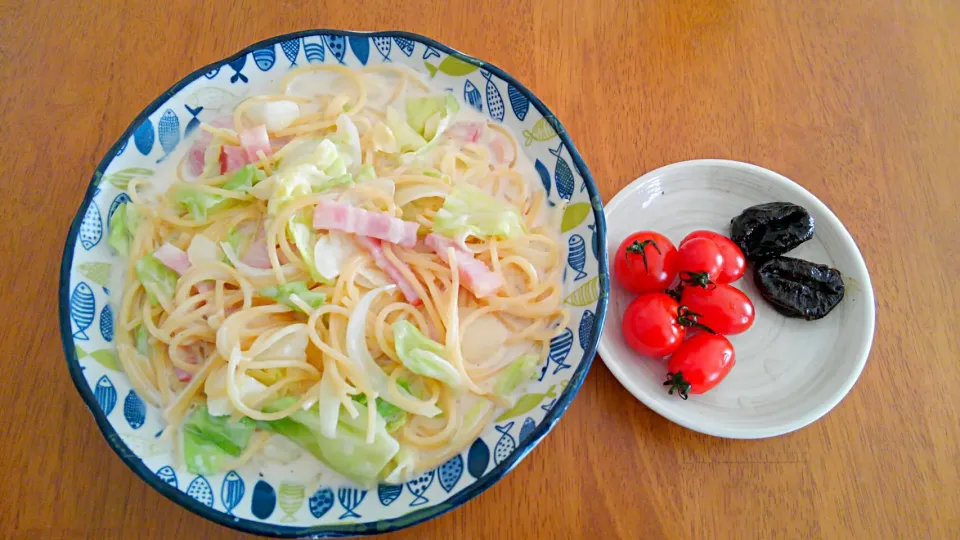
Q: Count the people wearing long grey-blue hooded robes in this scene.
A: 0